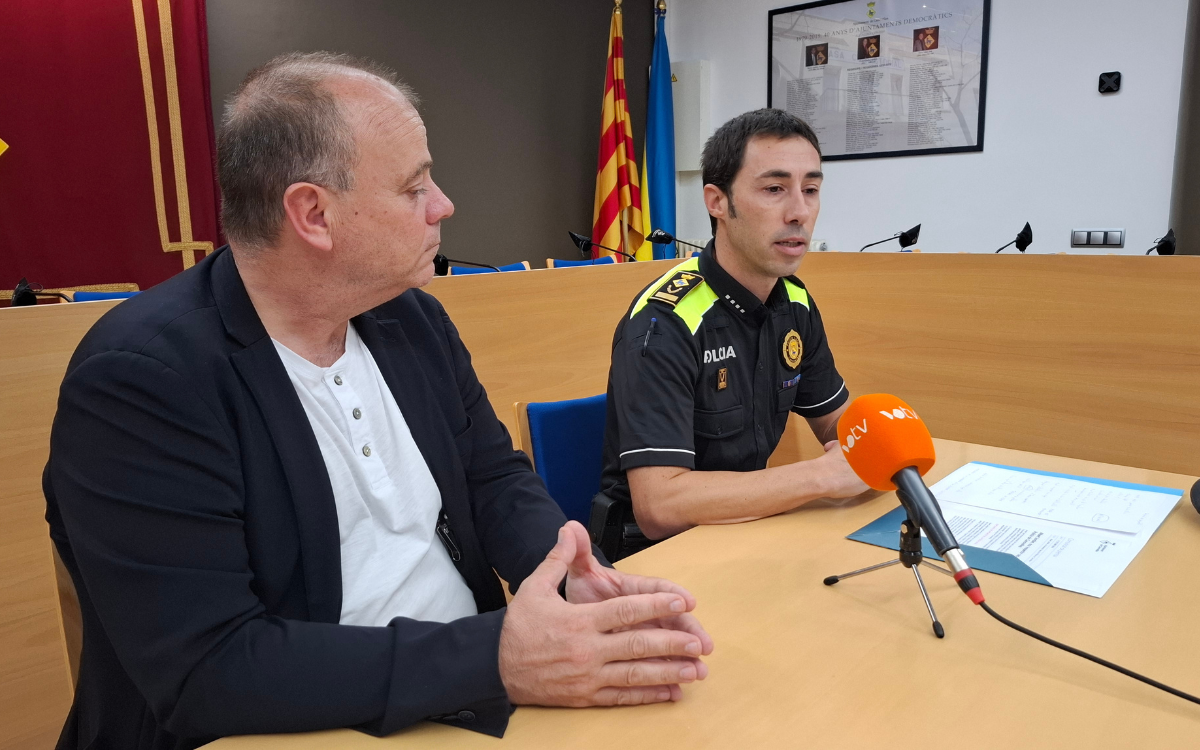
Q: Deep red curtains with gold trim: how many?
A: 1